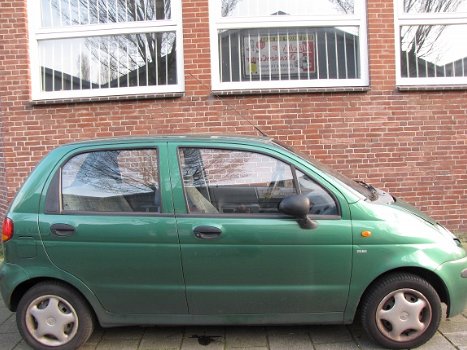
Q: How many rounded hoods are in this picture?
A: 1